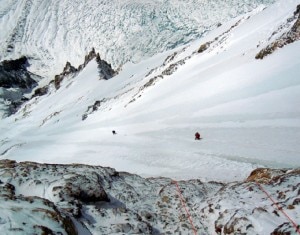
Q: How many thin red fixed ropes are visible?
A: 2